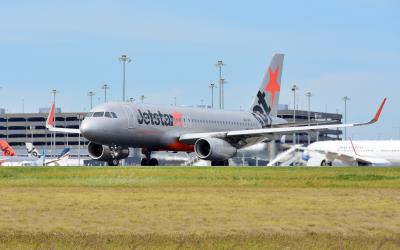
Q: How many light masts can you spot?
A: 12